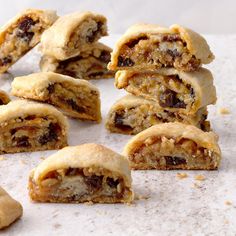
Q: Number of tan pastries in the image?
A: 12